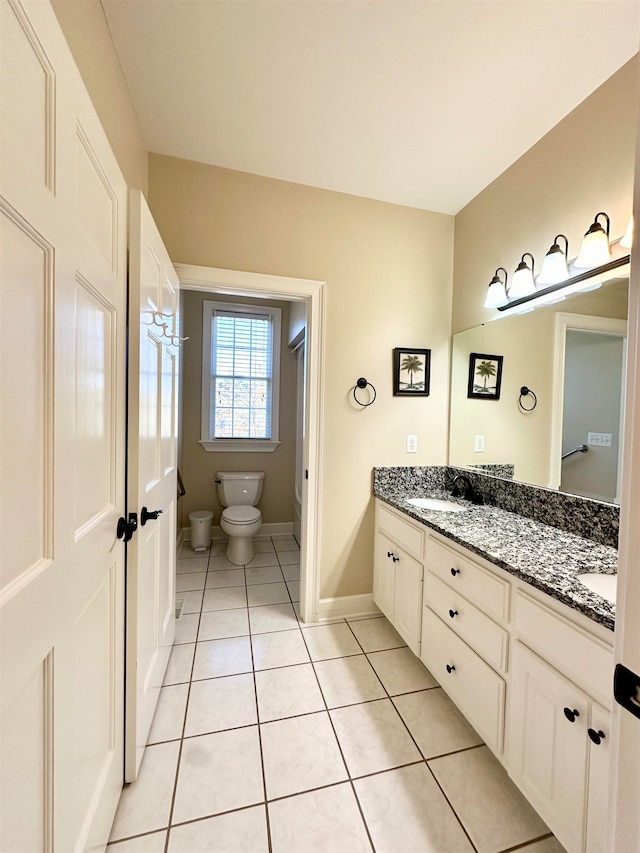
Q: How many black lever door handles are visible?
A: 2